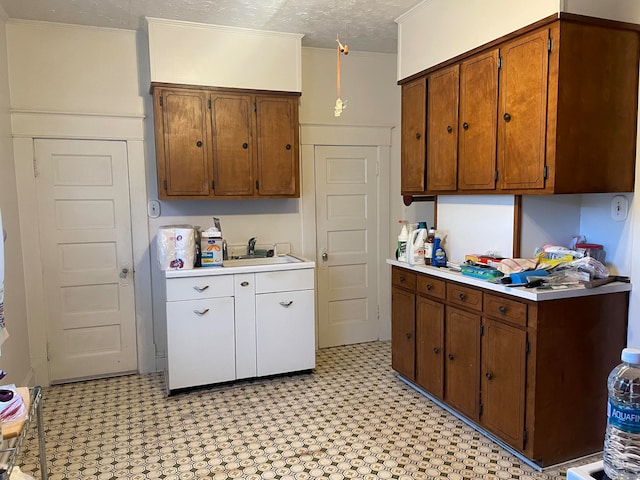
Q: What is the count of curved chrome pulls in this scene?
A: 3